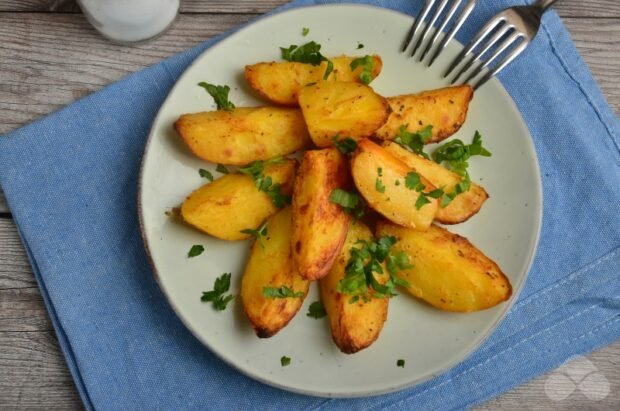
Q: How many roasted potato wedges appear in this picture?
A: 11